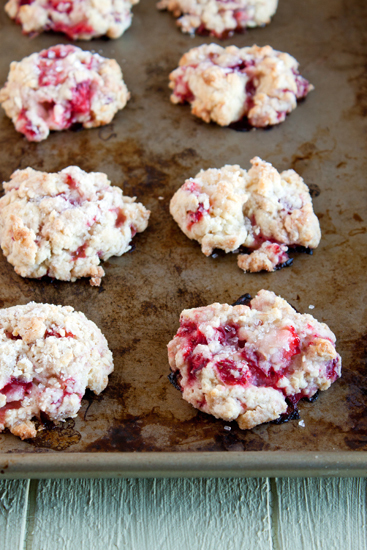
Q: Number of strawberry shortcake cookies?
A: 8